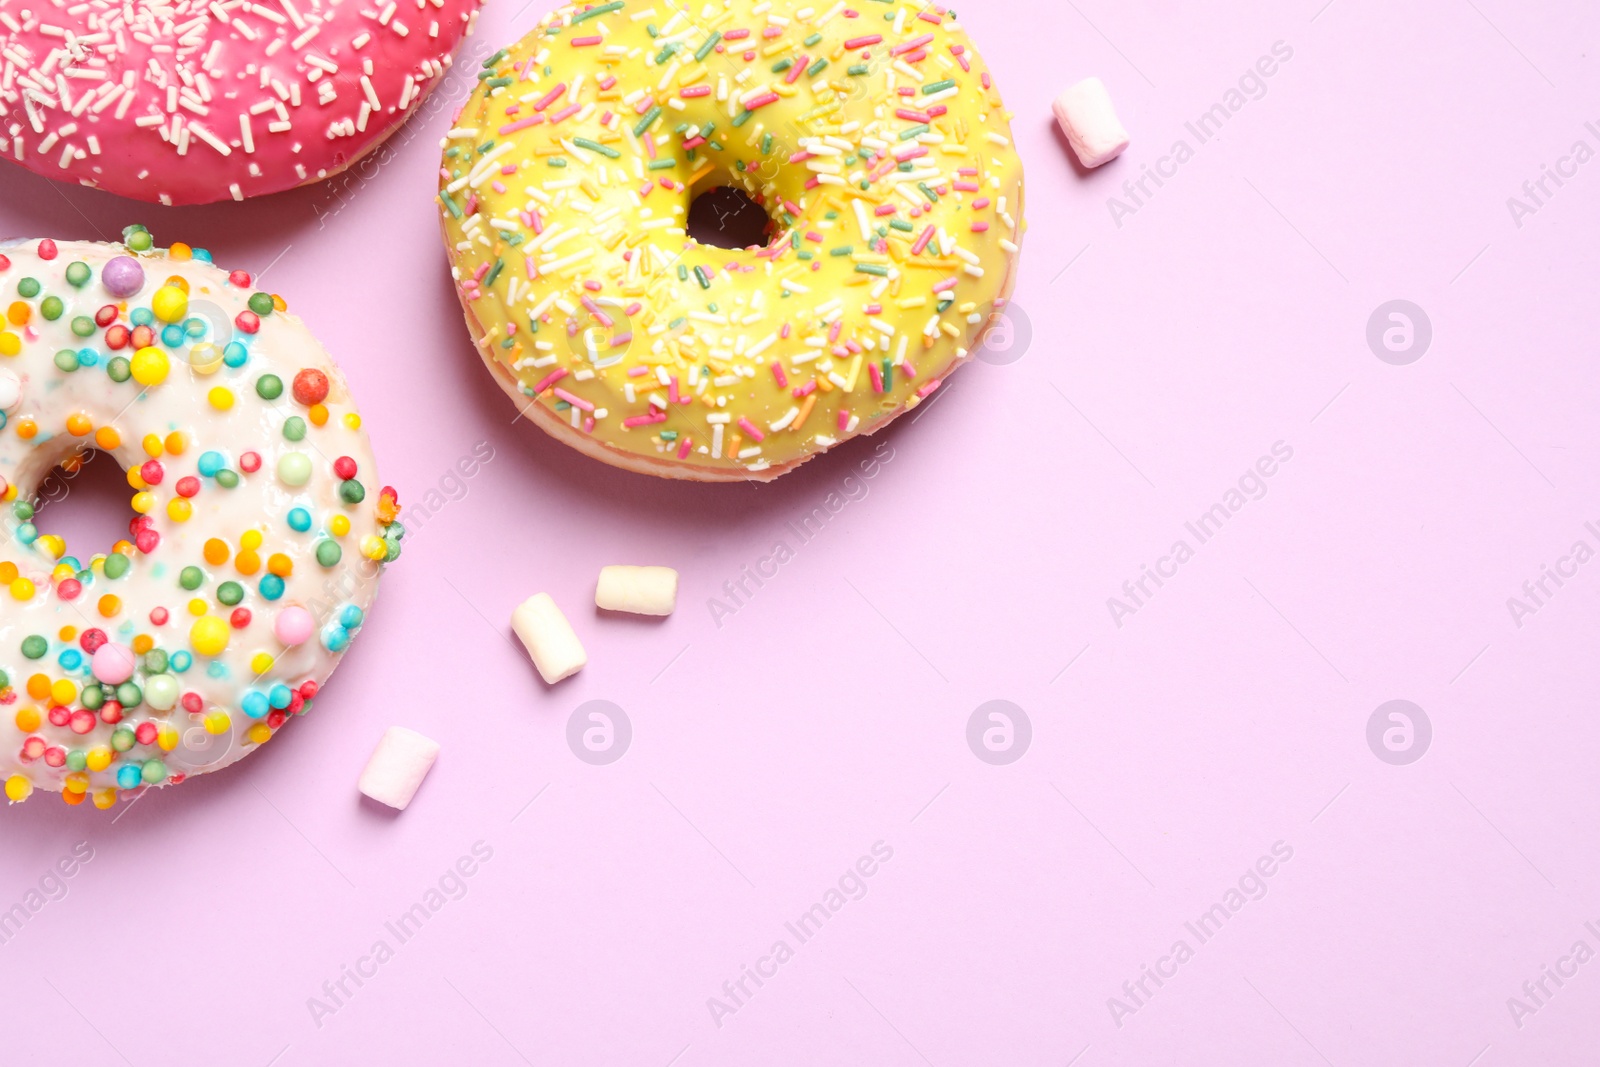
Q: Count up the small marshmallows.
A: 4